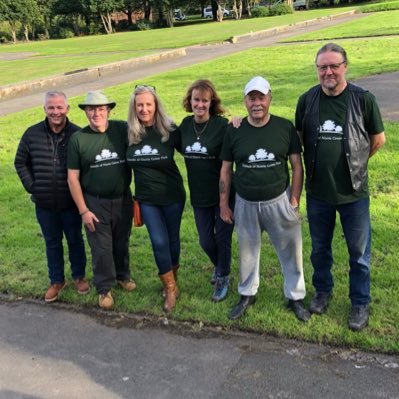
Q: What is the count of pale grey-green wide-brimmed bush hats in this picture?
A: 1